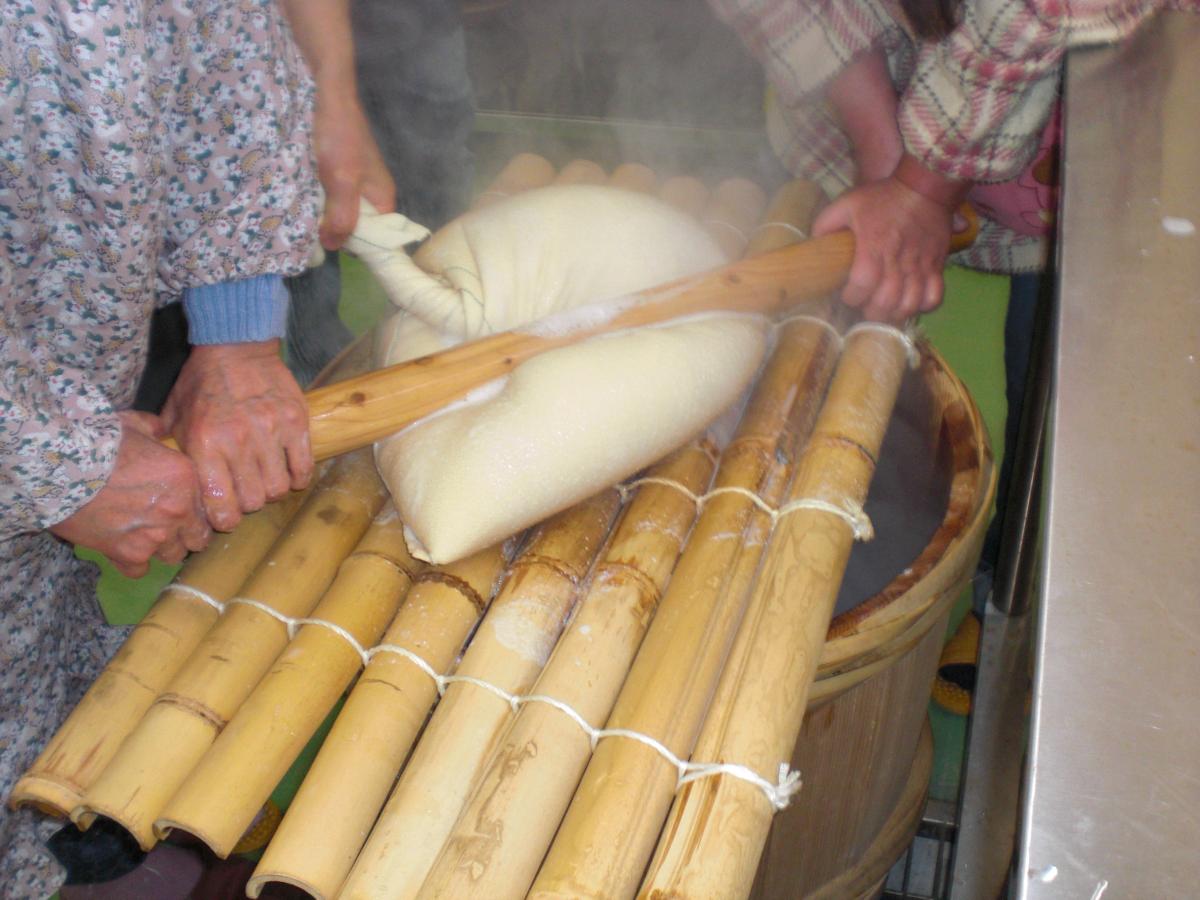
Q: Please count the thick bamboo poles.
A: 8